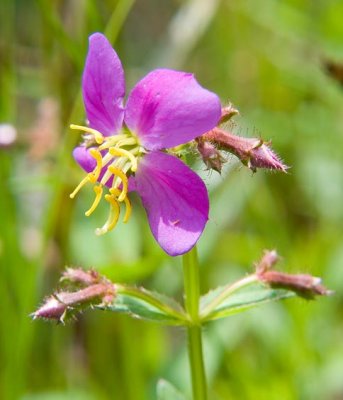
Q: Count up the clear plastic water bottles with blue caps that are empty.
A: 0